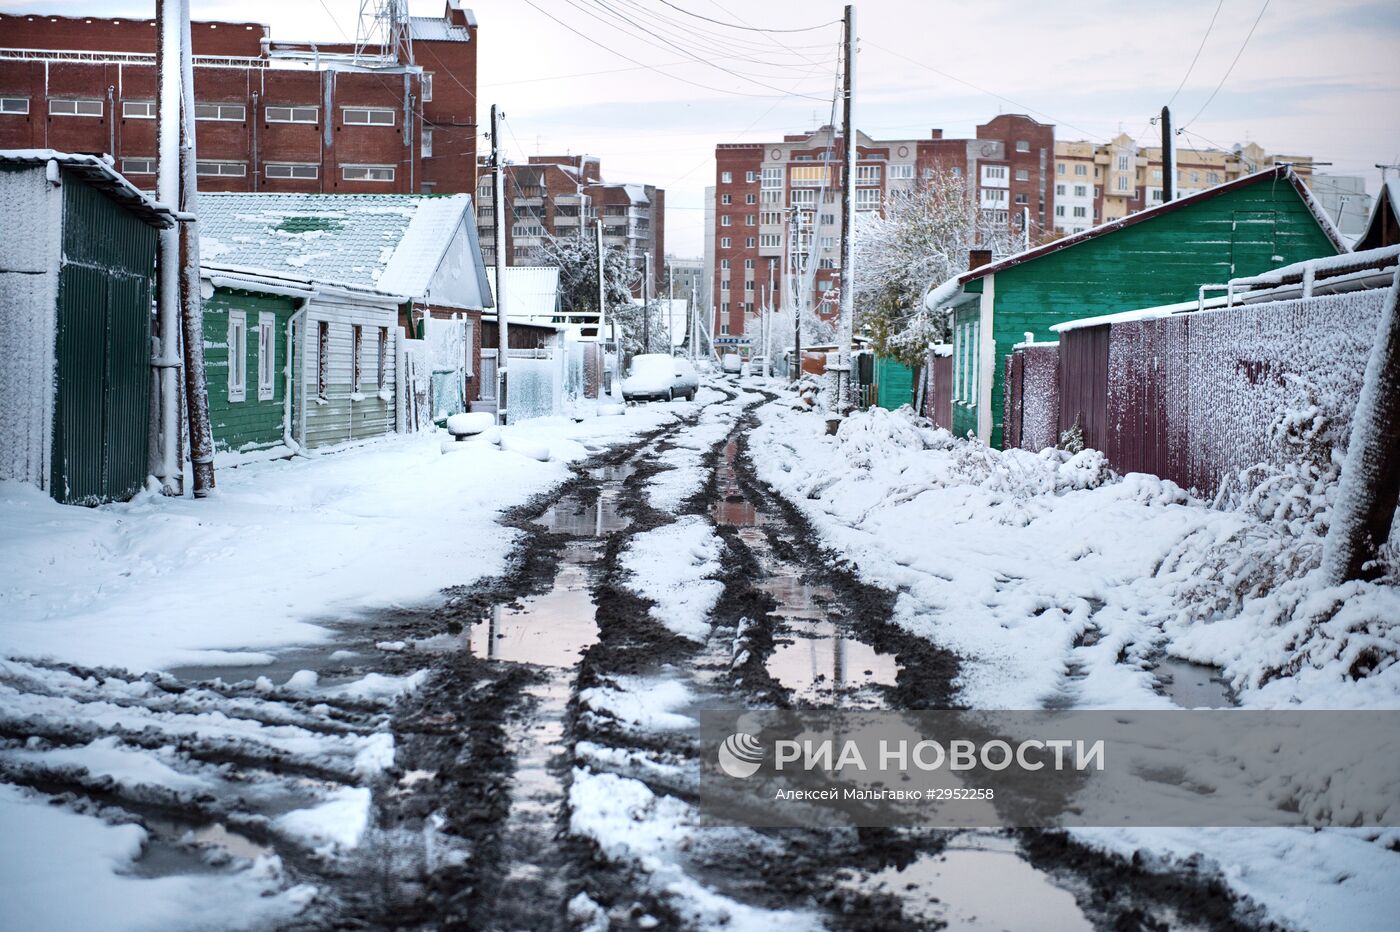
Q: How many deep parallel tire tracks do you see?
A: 2